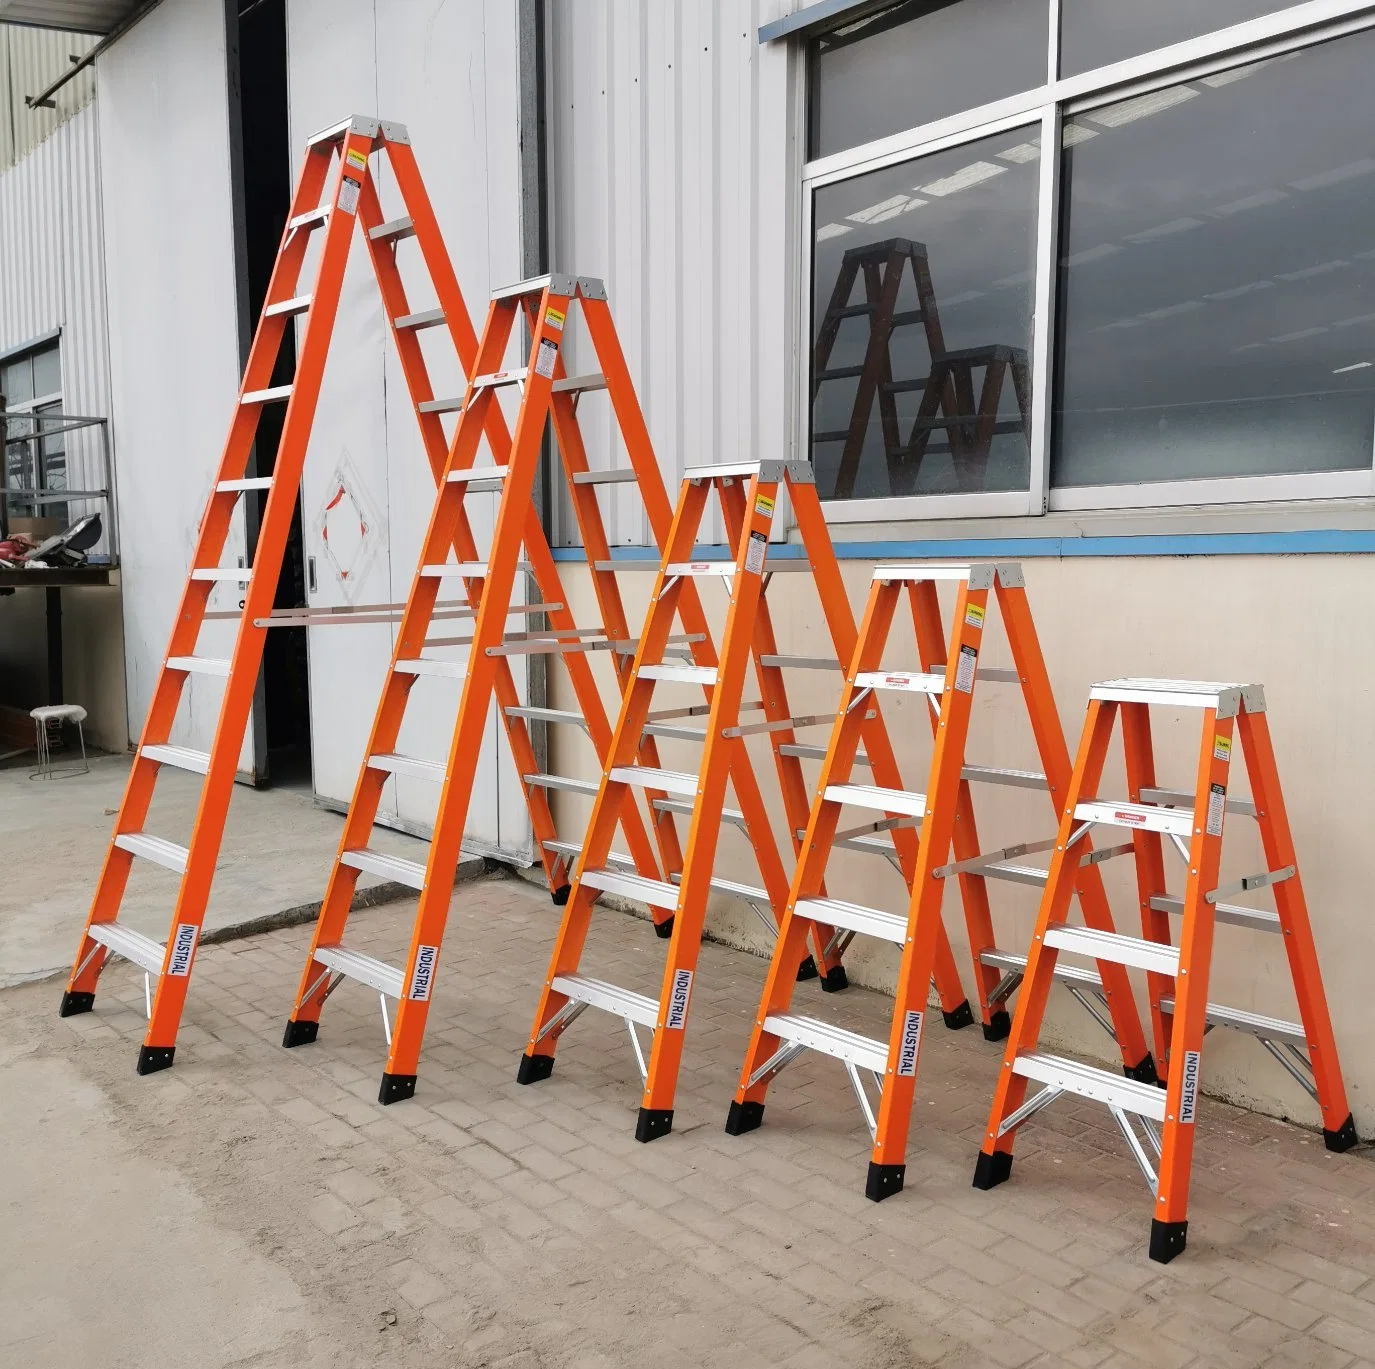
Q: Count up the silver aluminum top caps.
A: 5